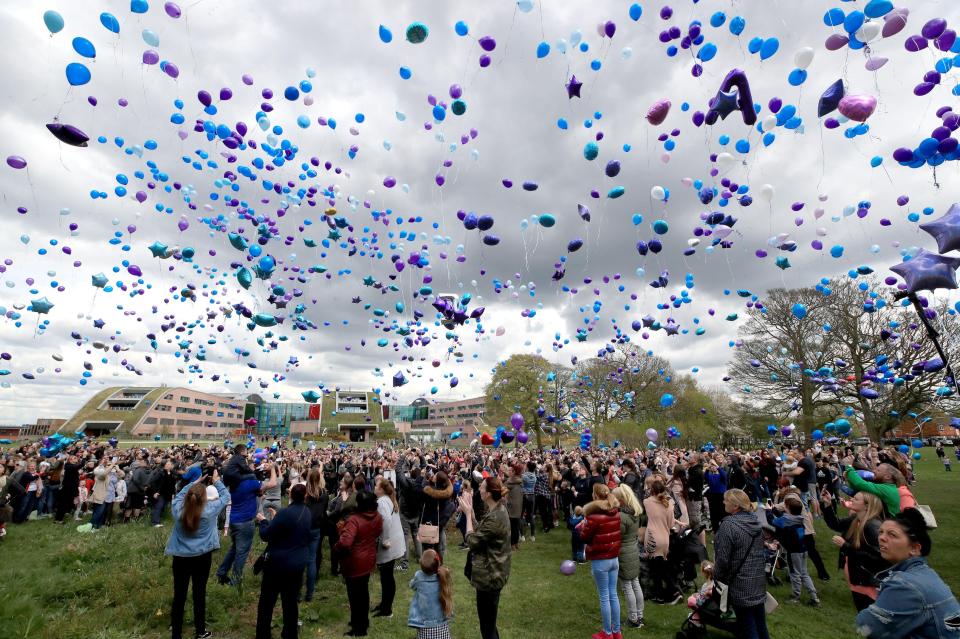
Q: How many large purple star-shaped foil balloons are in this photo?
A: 2